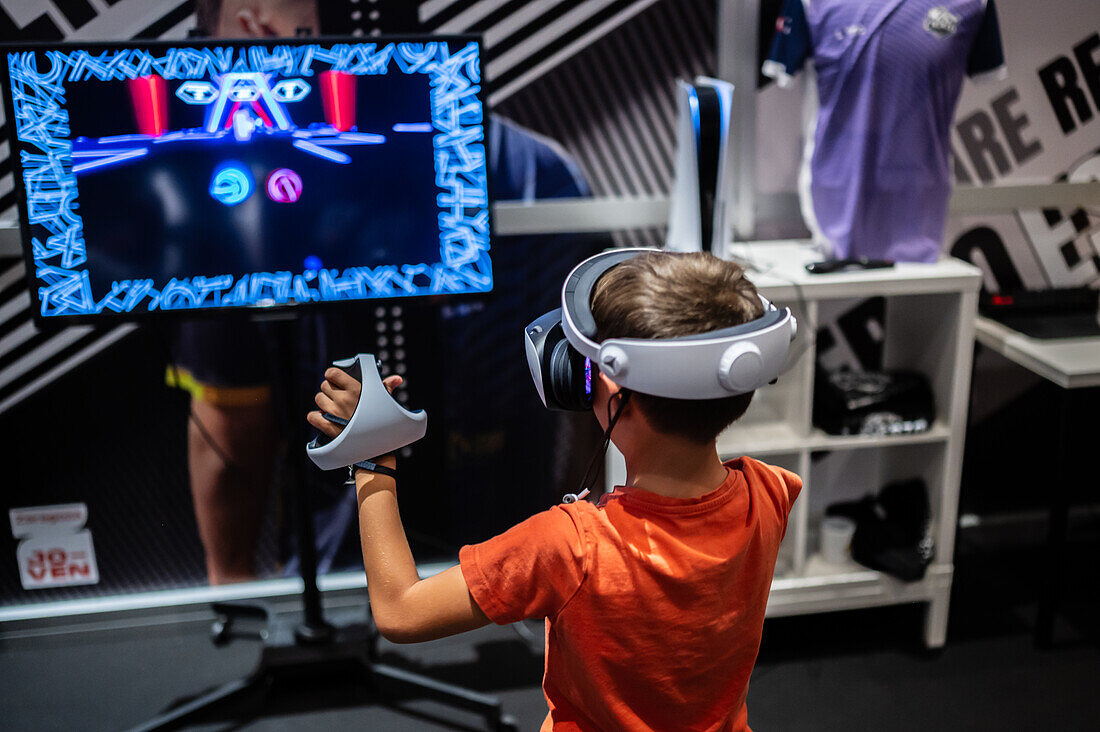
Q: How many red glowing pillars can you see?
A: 2